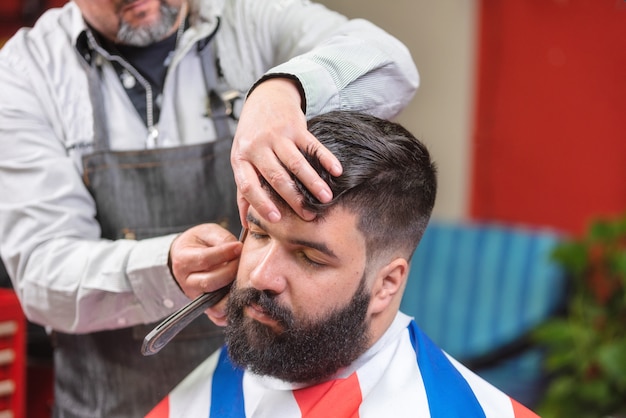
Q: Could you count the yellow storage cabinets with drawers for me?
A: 0